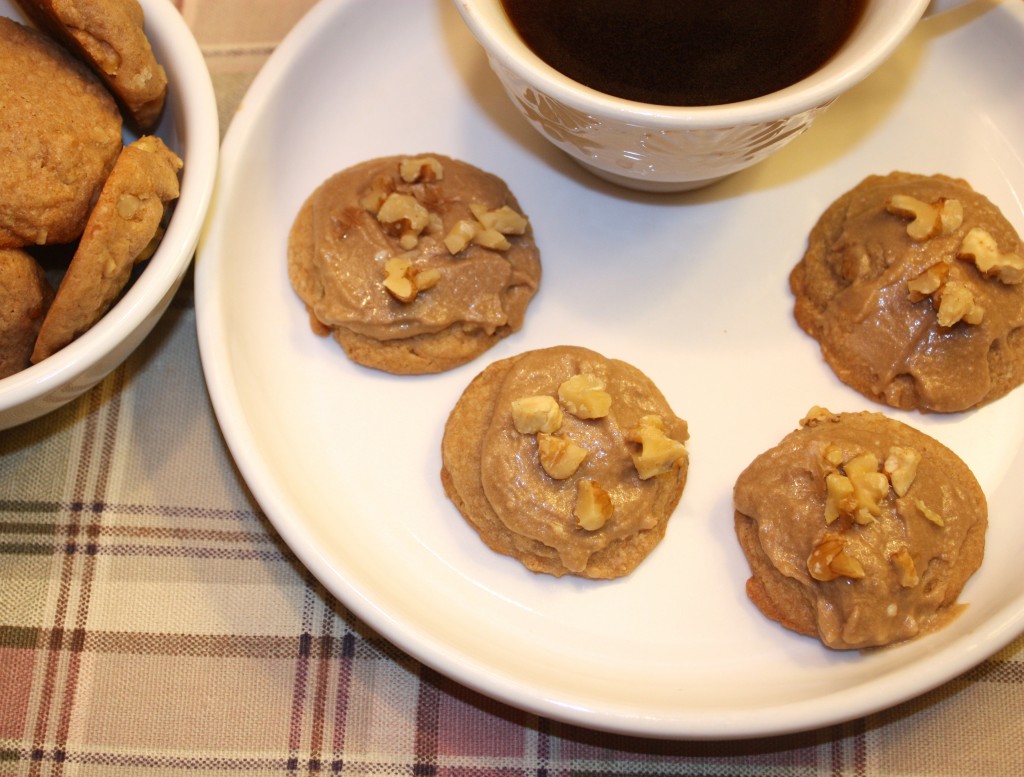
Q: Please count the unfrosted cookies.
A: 4